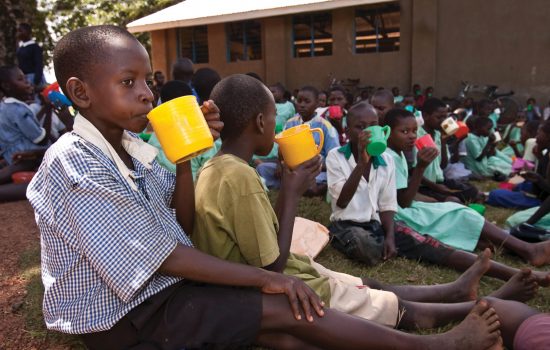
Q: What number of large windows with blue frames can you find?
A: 4